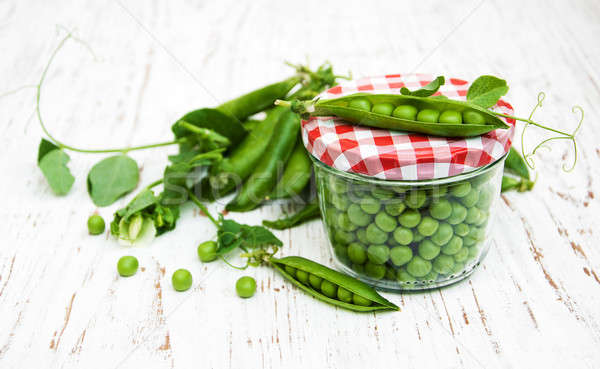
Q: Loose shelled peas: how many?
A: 5